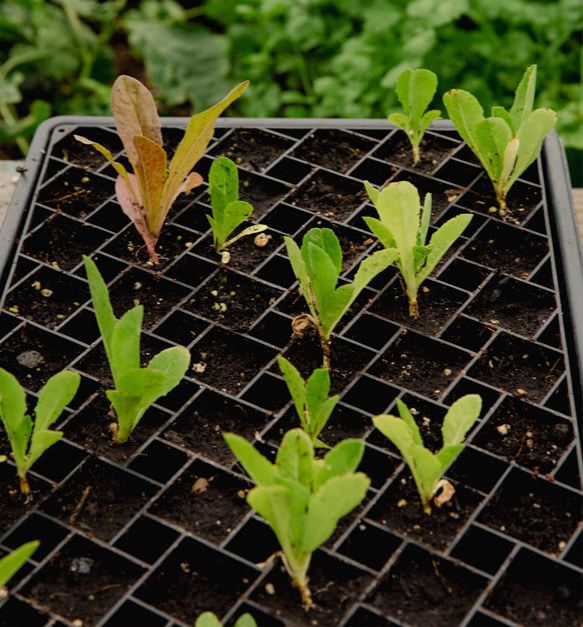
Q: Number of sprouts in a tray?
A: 13